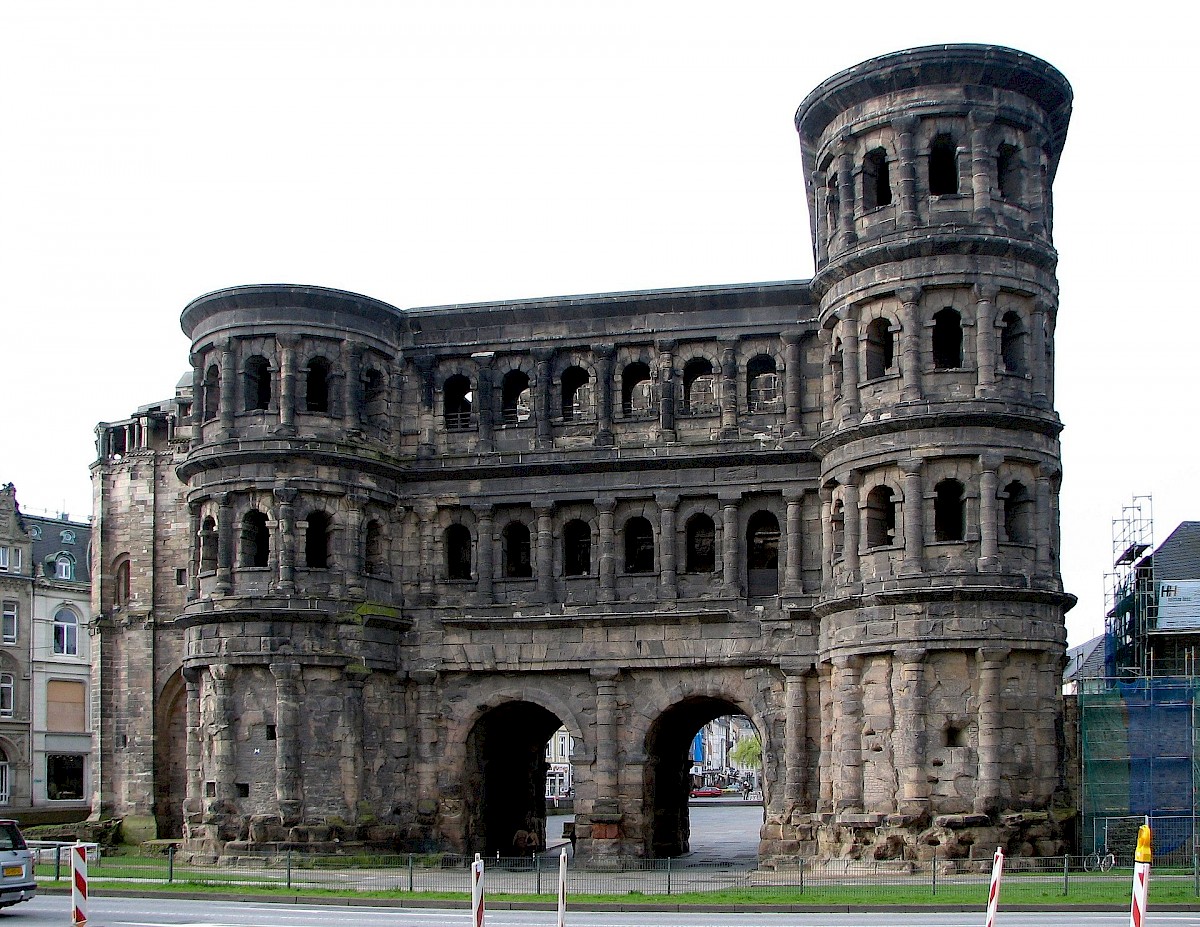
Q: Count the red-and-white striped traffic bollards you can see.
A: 5